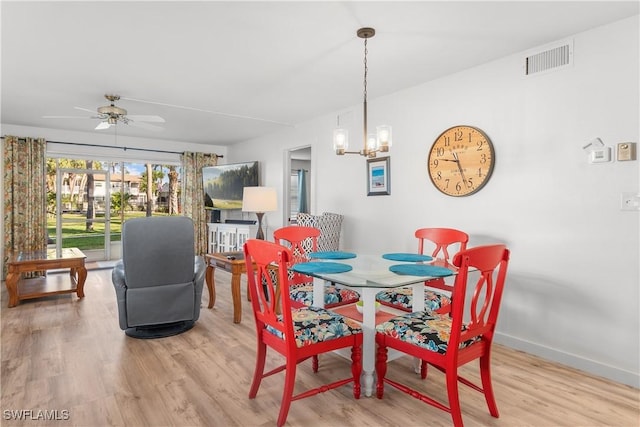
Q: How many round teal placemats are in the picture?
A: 4